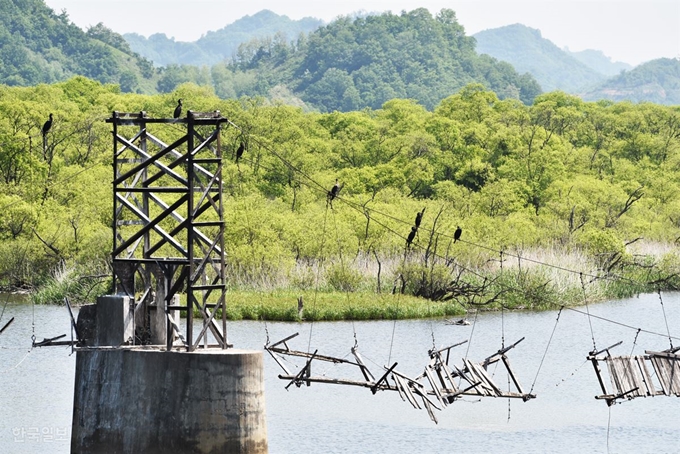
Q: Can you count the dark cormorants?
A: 7